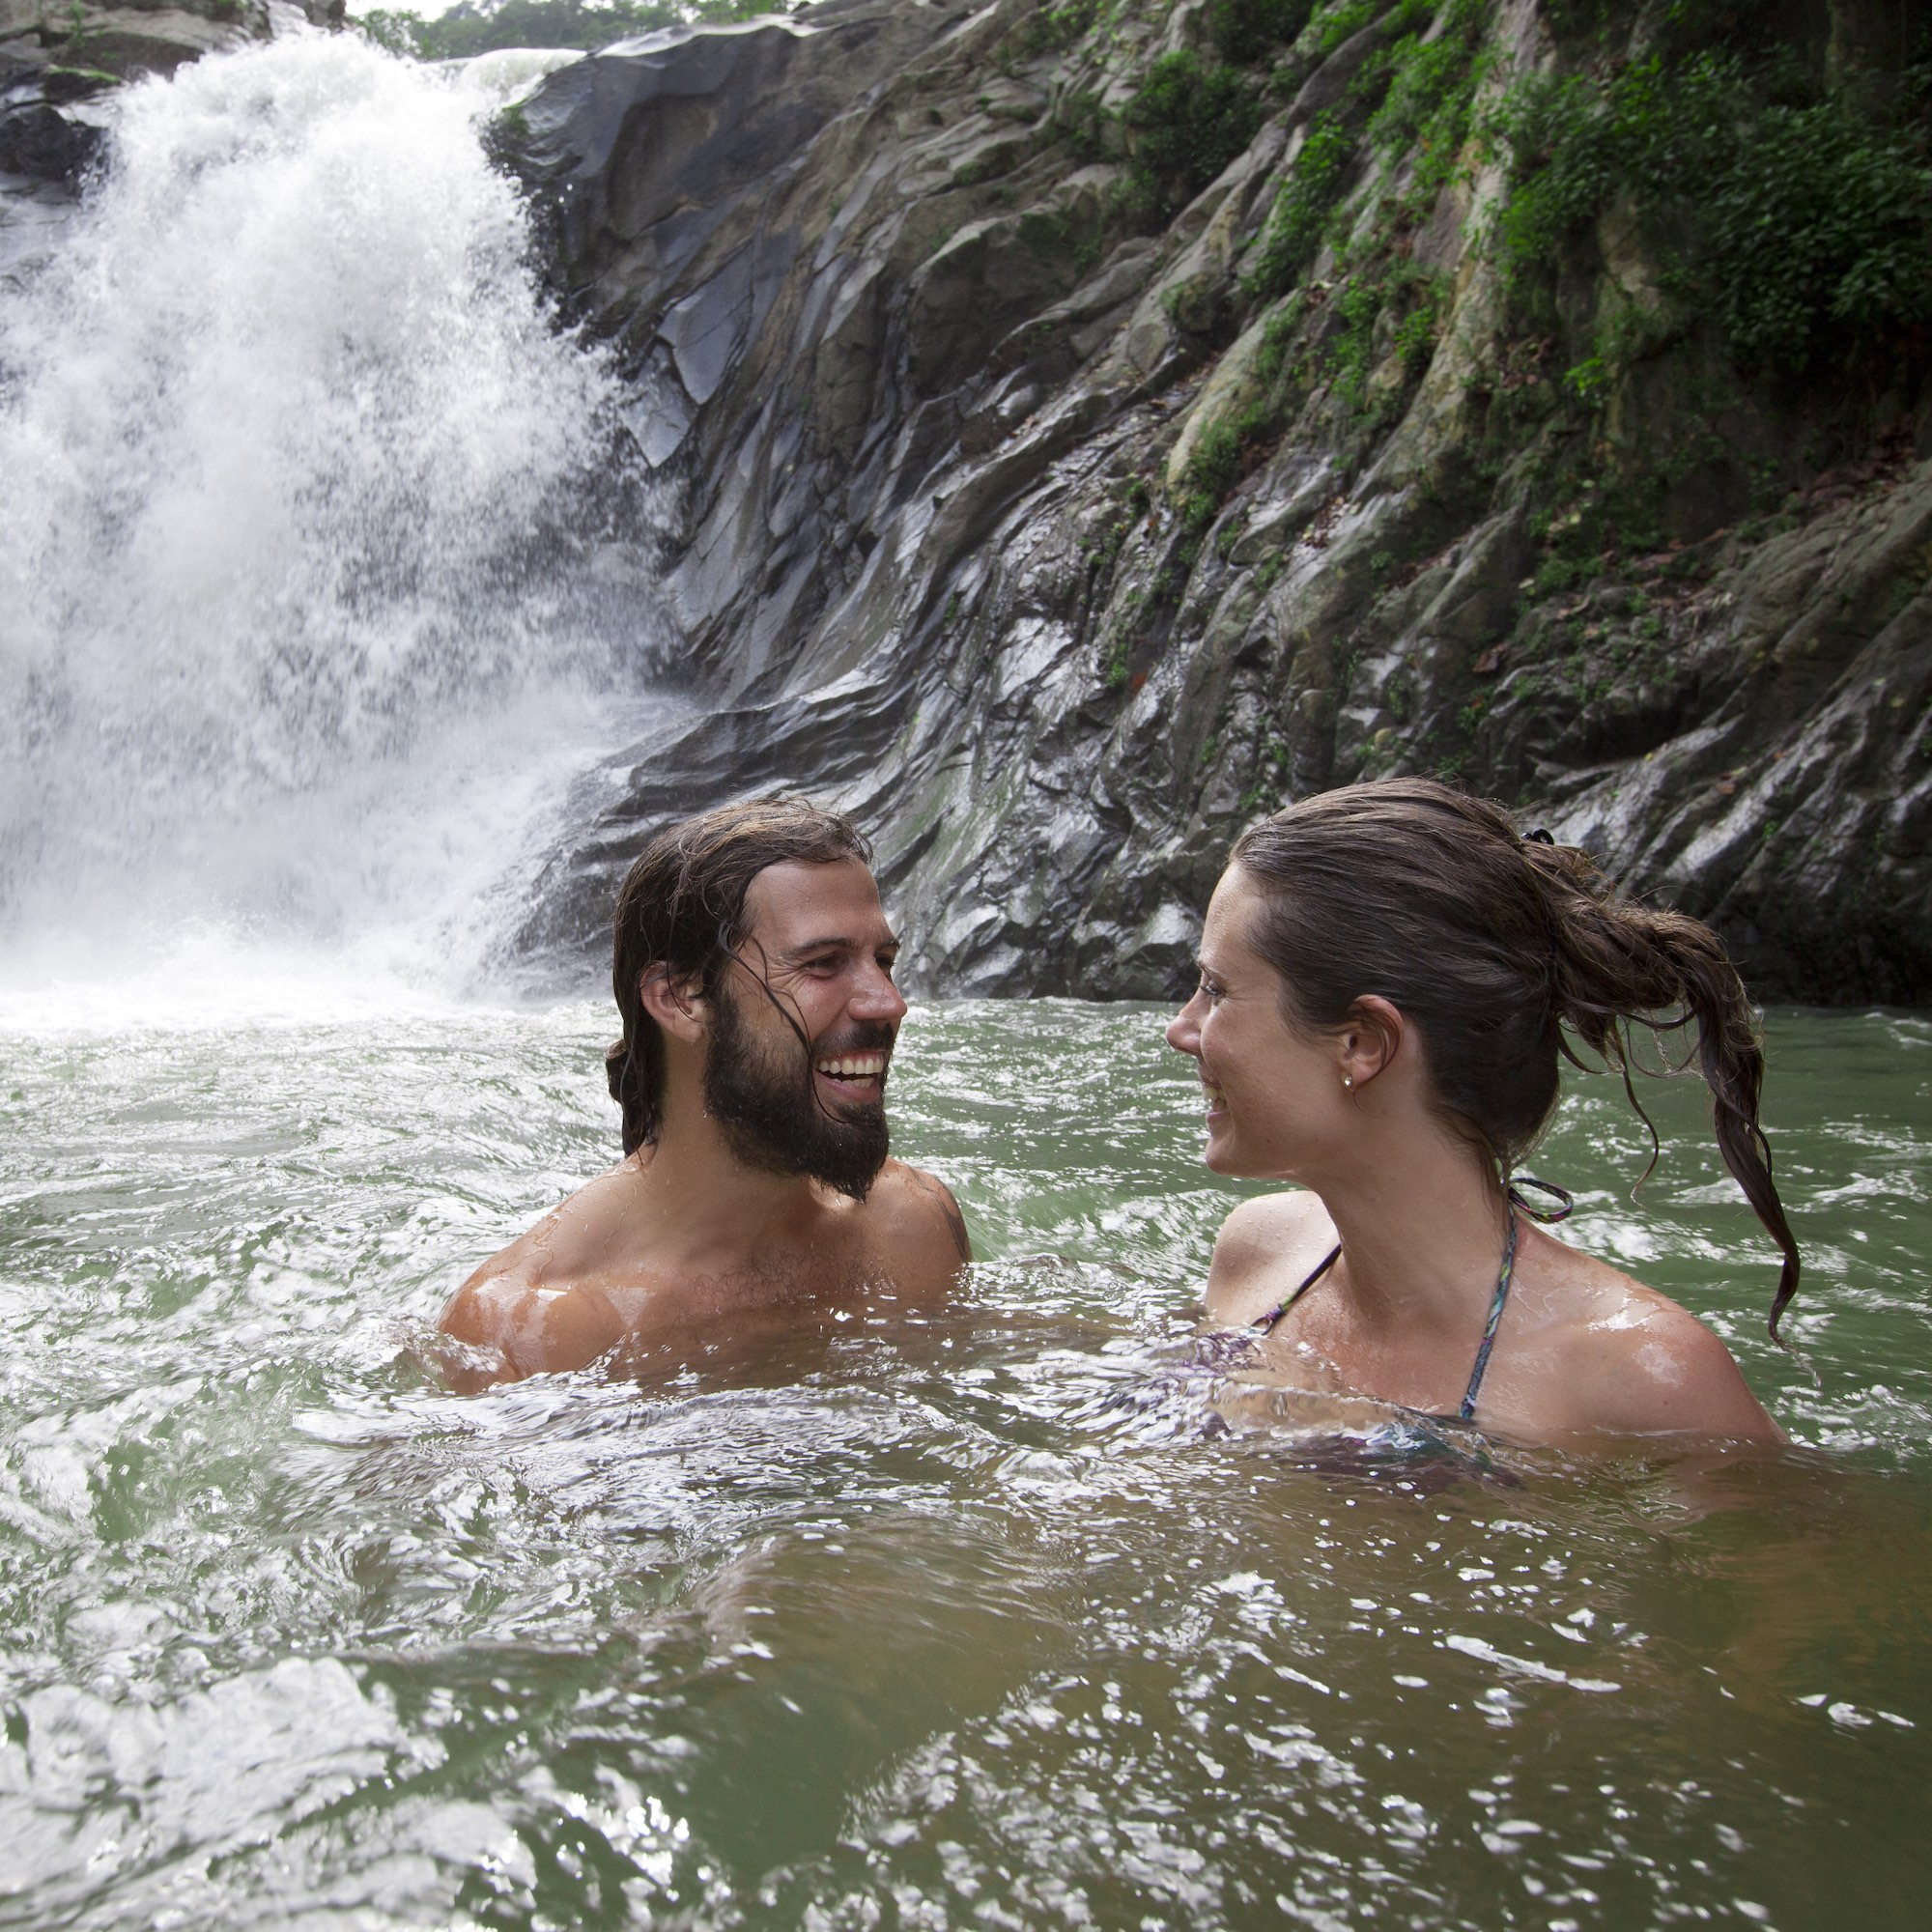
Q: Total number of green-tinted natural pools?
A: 1